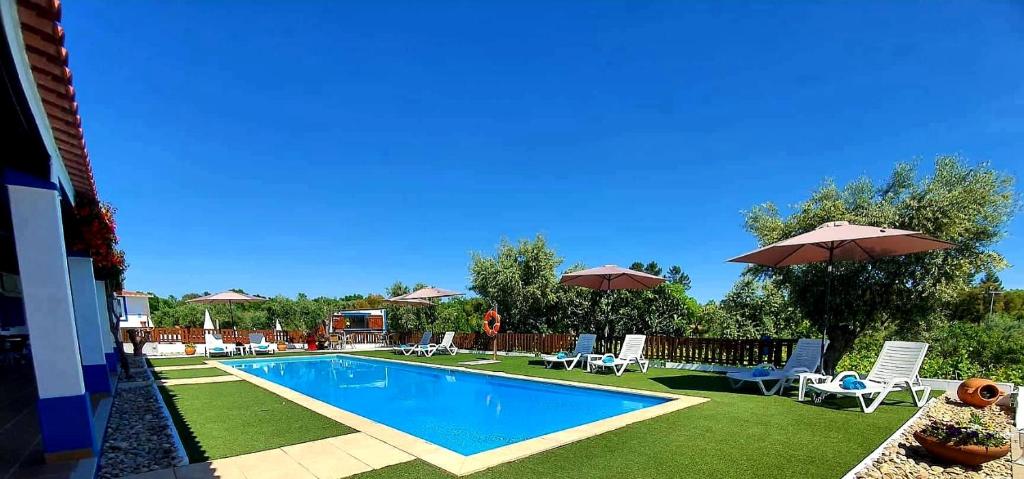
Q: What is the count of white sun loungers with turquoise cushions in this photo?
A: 8